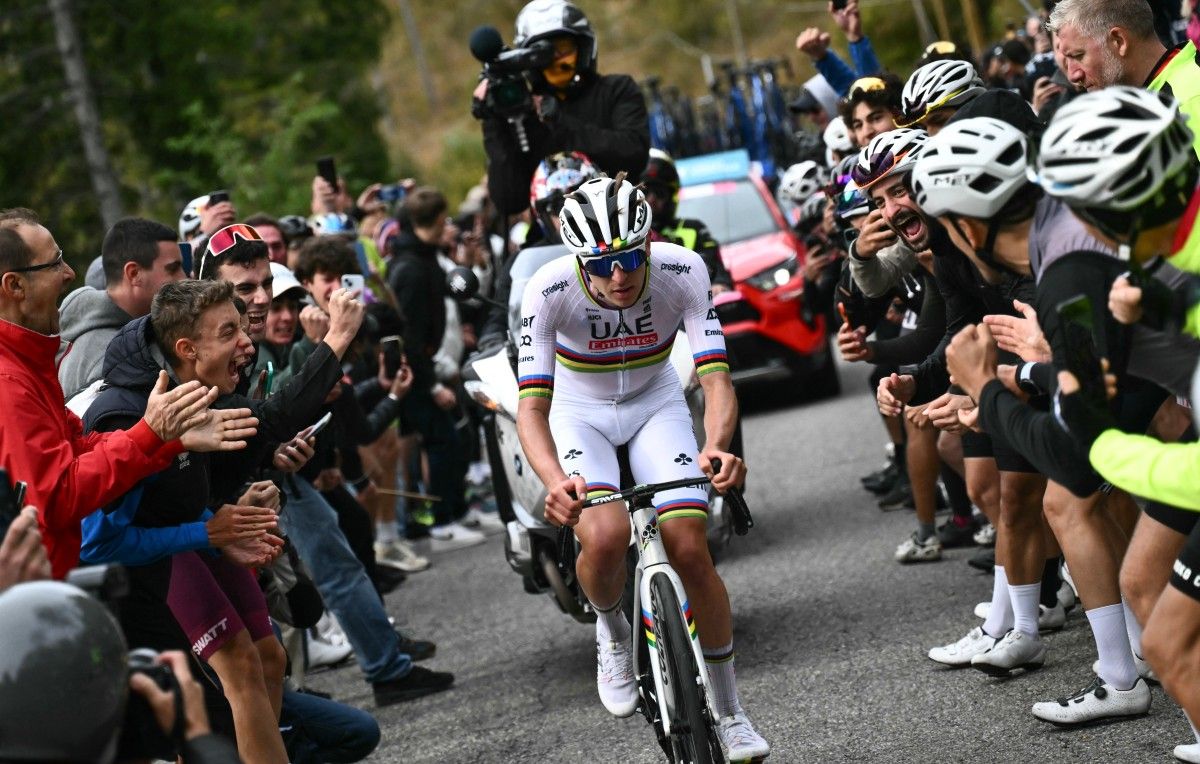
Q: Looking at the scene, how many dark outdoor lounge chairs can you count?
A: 0